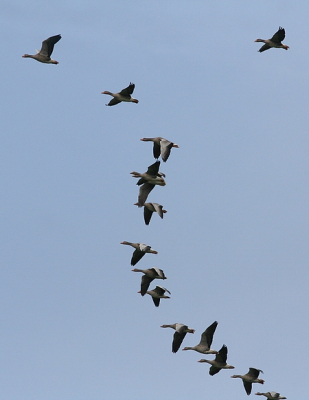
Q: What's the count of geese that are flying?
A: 15